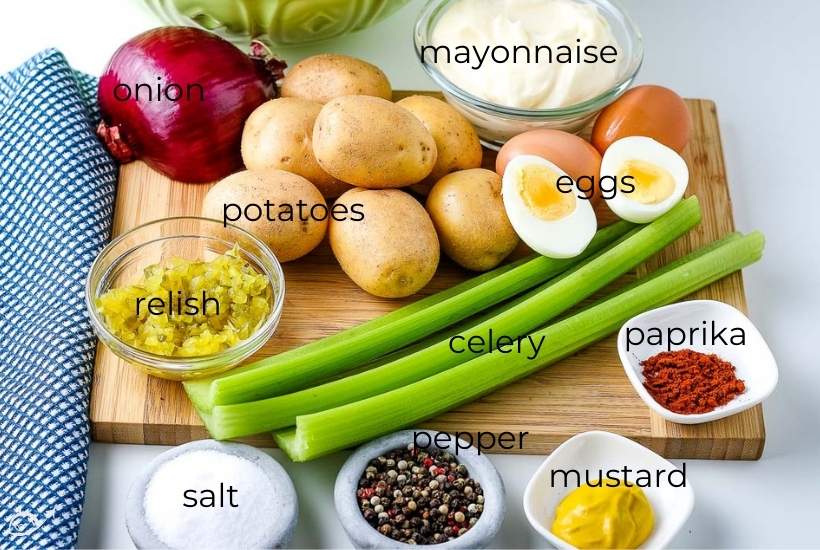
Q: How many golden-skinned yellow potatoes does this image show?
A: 7